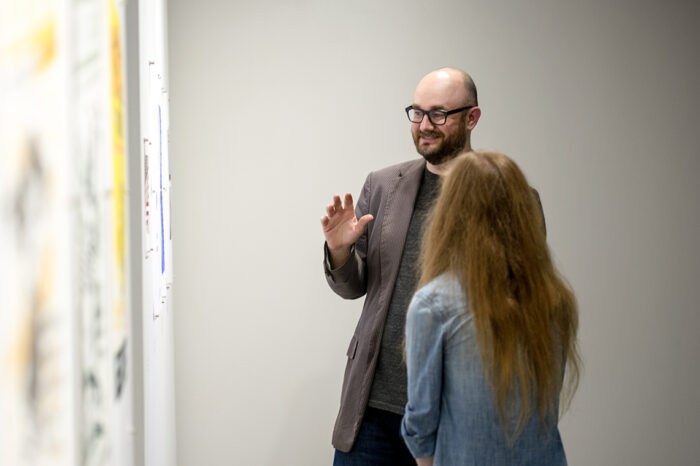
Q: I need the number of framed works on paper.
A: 0